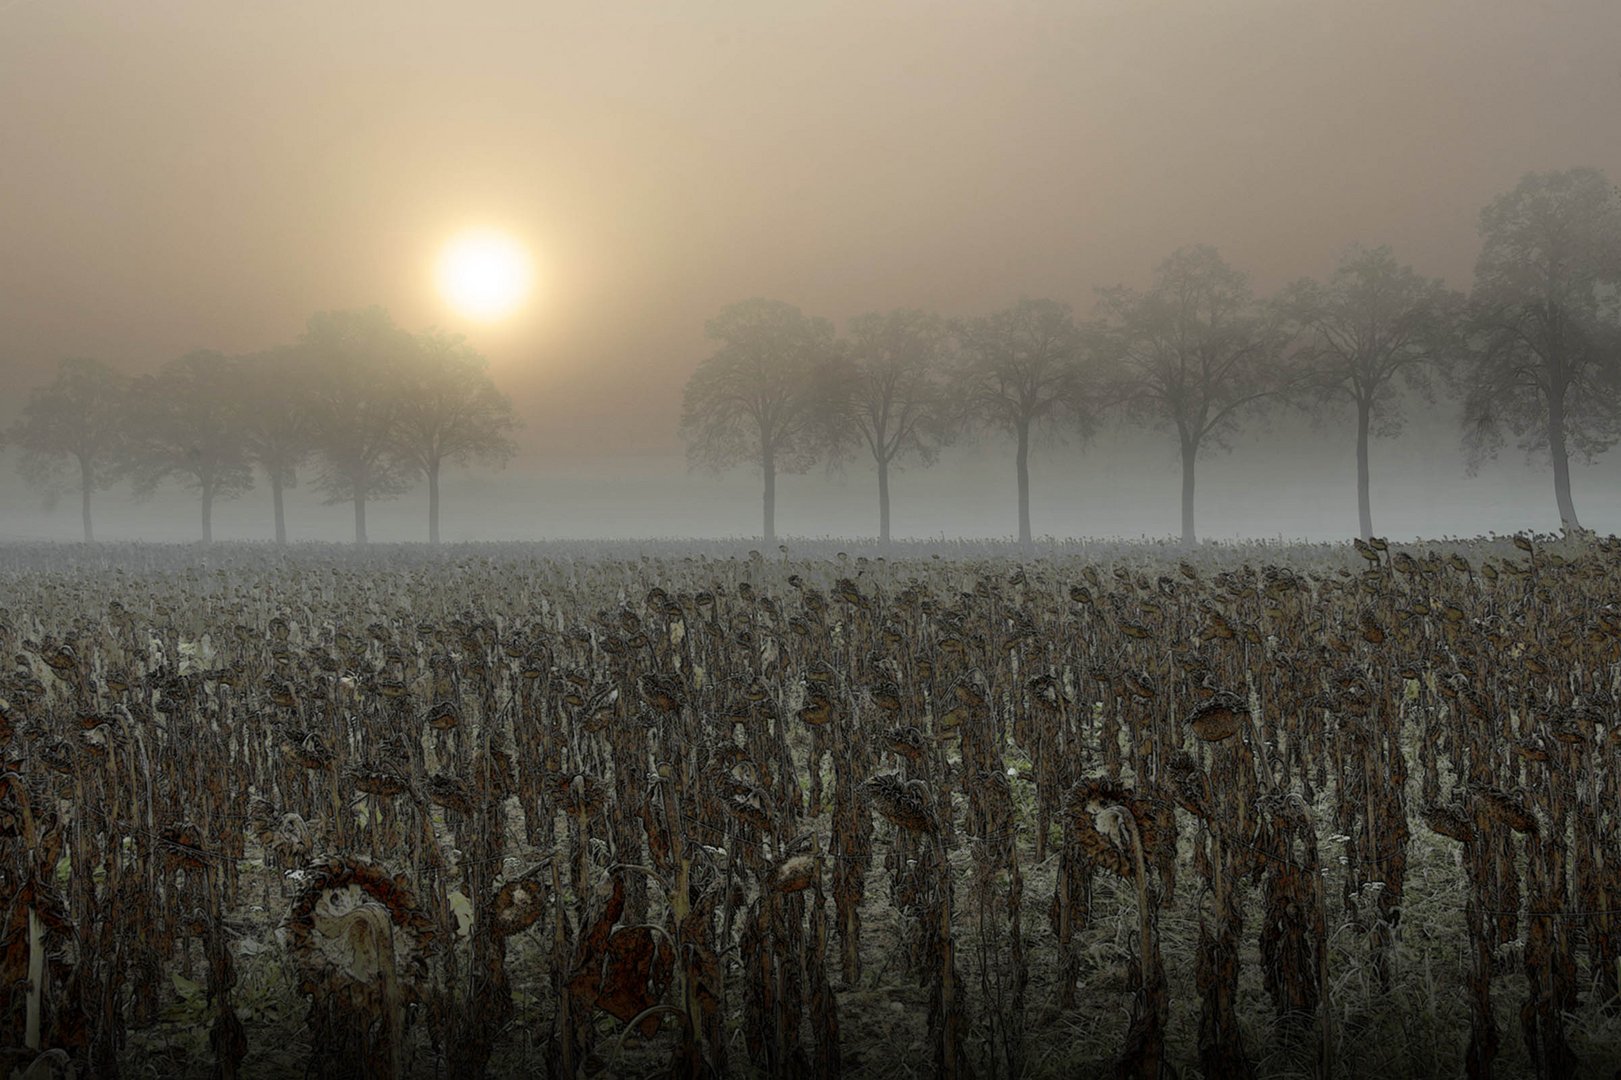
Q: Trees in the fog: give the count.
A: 11